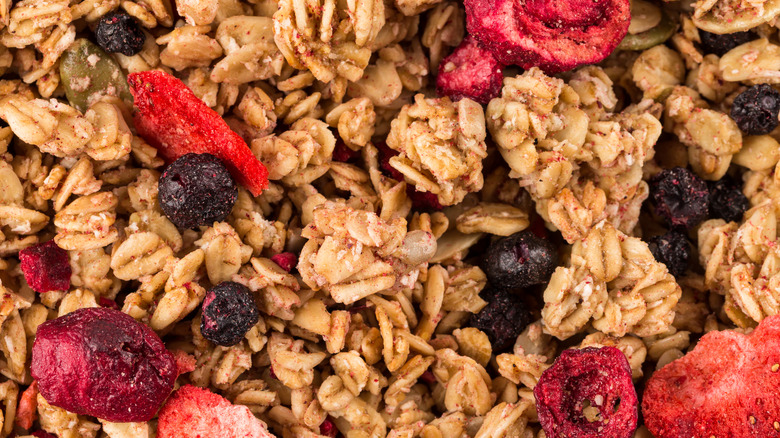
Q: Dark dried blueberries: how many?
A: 10